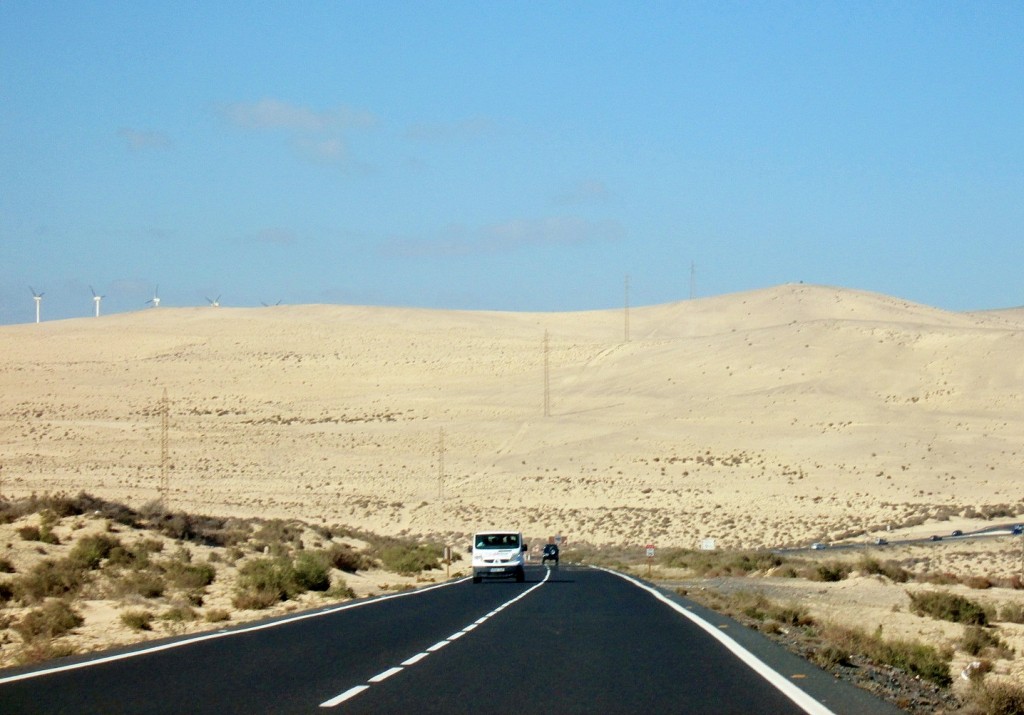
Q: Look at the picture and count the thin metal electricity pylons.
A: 5